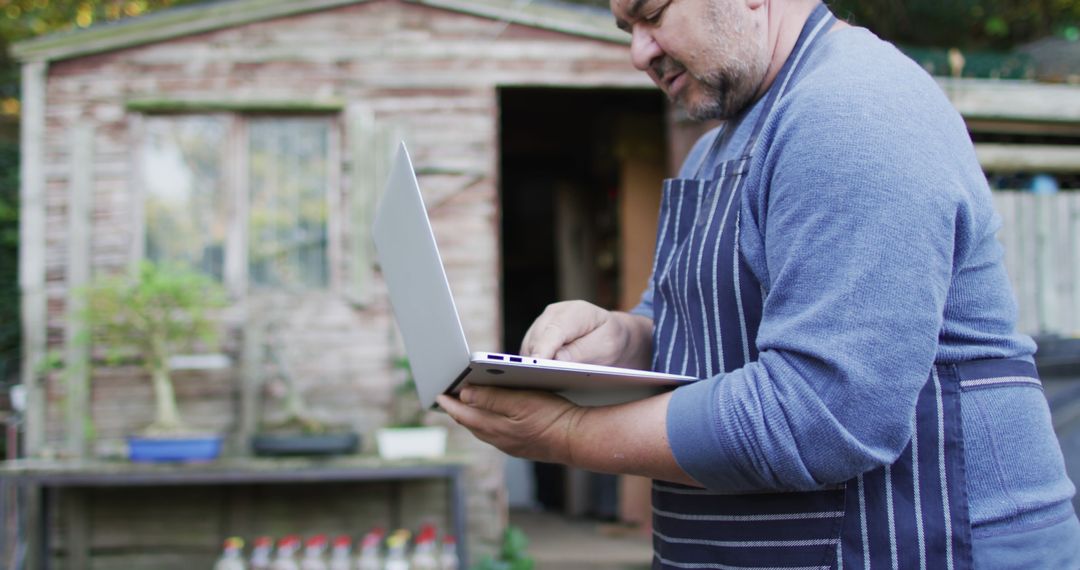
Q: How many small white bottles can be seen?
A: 9